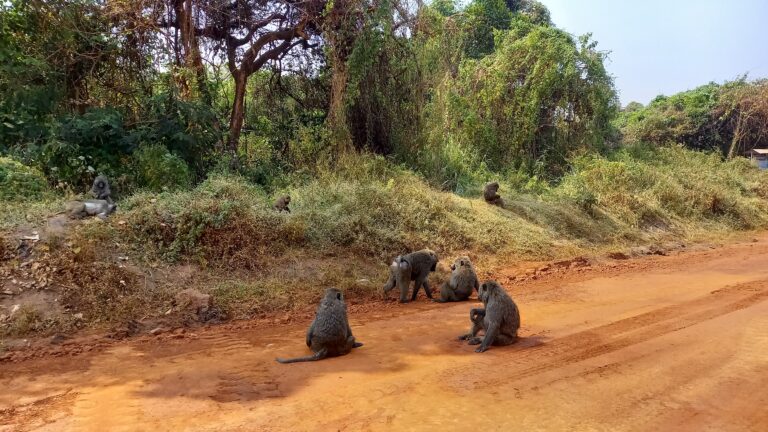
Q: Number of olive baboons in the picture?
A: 8